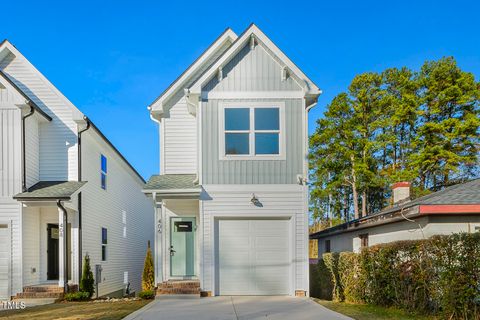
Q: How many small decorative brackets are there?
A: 3